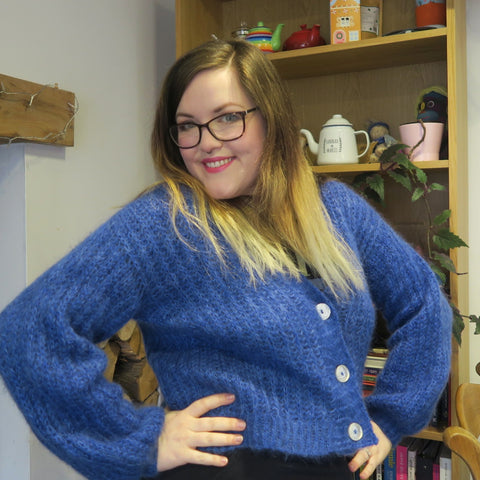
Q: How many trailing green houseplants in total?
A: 1